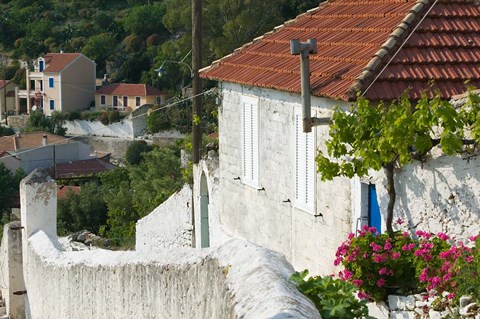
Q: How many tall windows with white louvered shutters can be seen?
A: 2